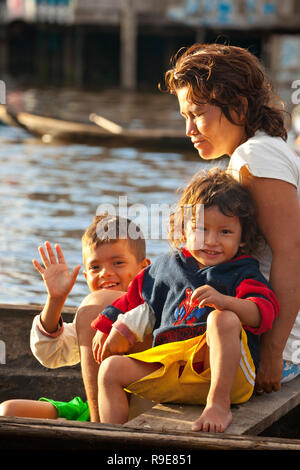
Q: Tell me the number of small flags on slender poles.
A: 0